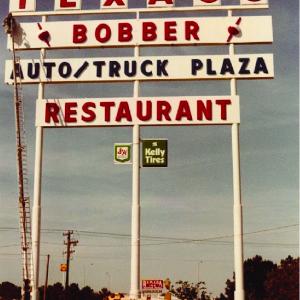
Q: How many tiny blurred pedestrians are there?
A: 0